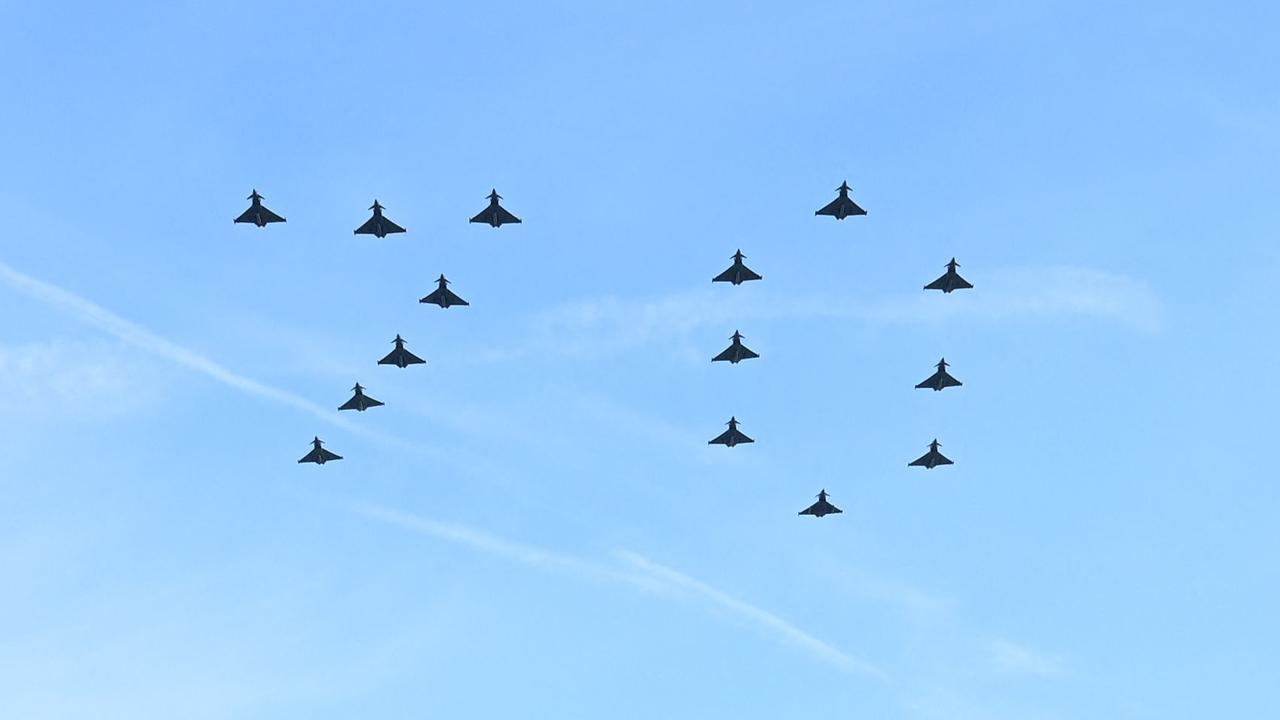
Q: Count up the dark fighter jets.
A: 15